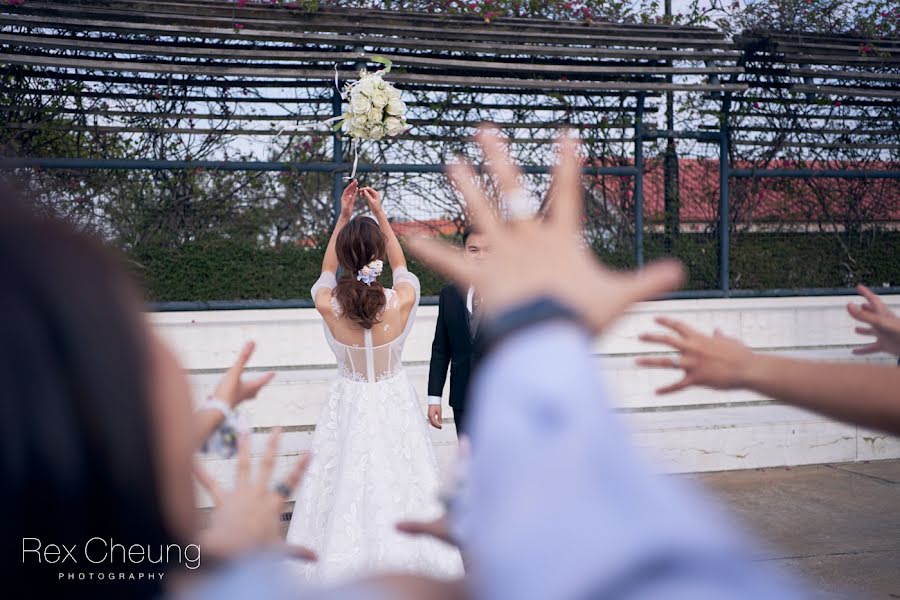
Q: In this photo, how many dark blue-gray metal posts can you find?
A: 3